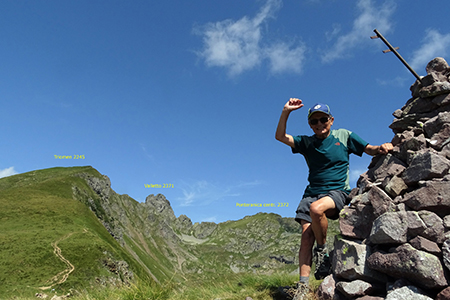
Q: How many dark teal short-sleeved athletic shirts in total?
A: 1